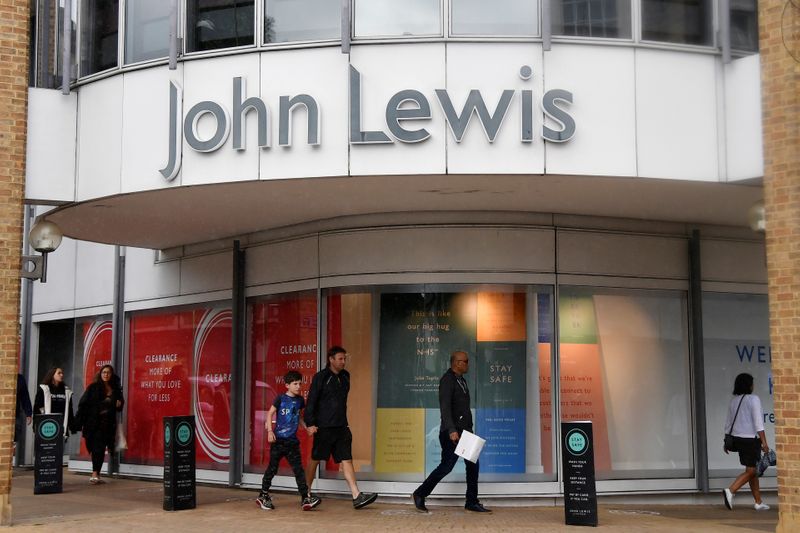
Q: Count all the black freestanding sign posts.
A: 3